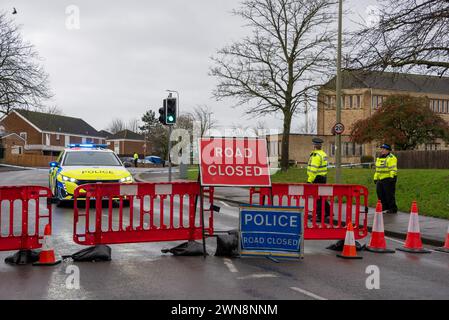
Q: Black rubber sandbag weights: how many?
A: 5